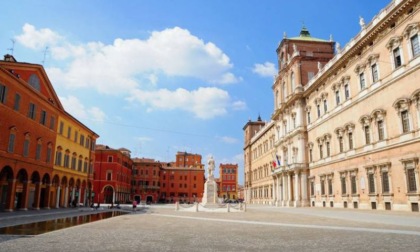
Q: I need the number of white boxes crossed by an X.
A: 0